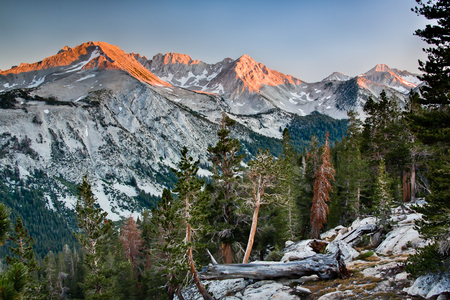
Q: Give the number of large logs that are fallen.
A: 1